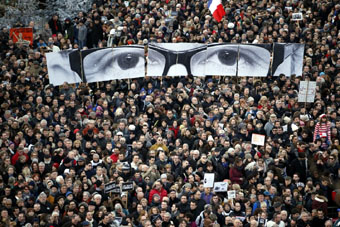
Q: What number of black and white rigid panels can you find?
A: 8